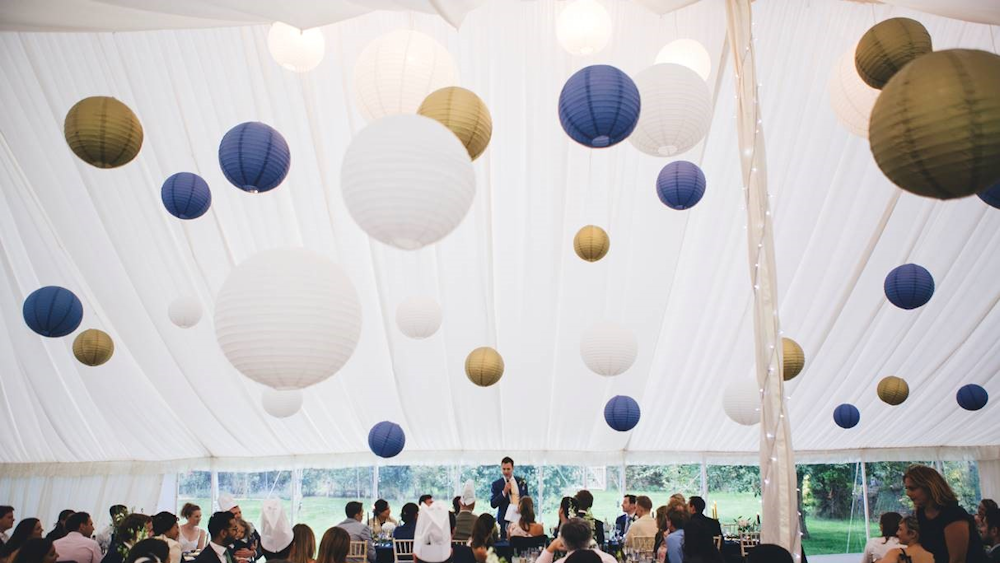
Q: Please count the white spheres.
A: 13